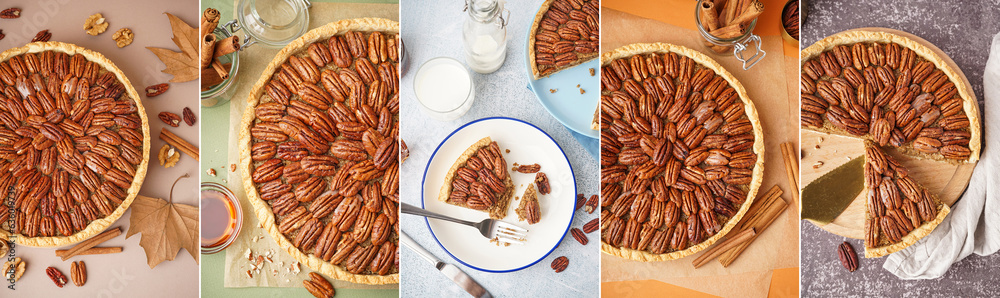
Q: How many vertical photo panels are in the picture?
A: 5